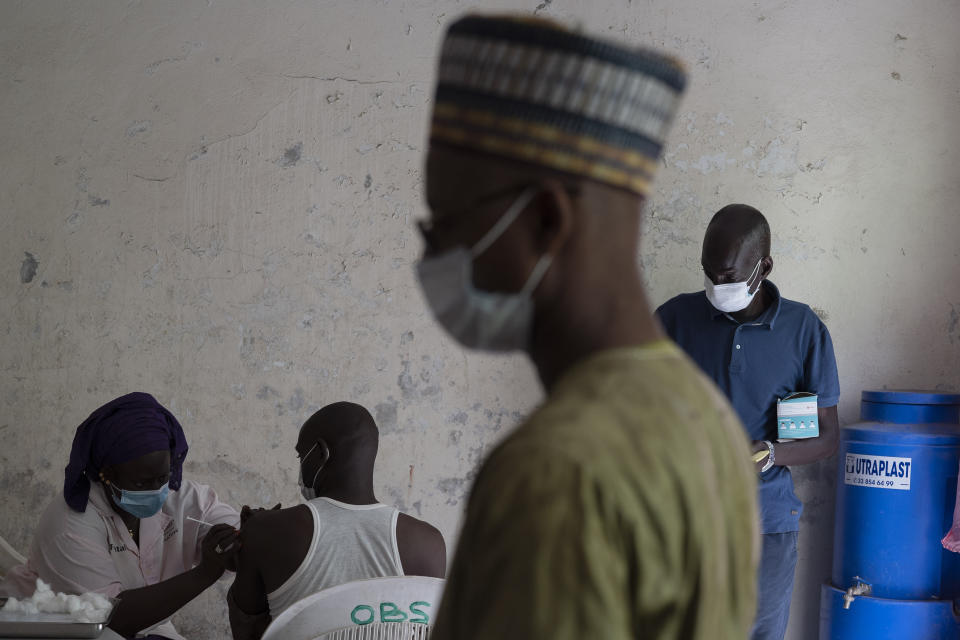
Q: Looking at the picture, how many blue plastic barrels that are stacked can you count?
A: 2